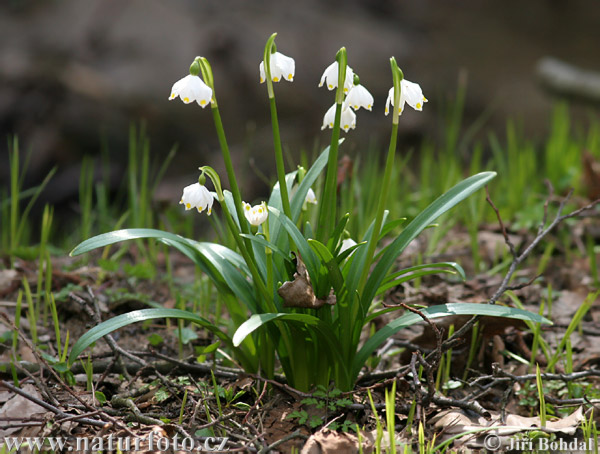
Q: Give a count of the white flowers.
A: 10